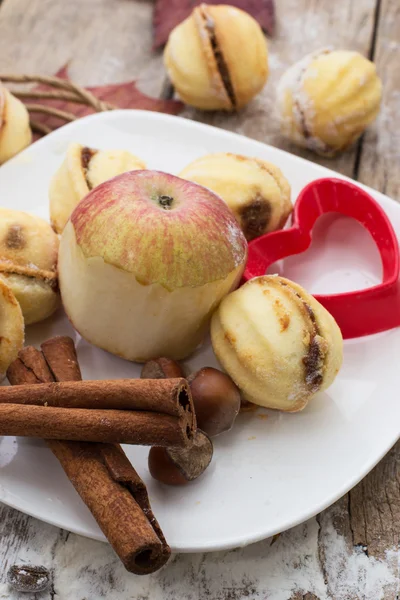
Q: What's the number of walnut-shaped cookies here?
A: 8